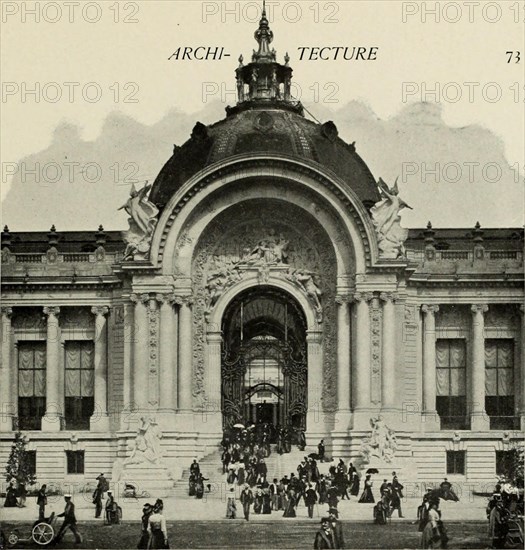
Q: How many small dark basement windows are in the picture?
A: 4